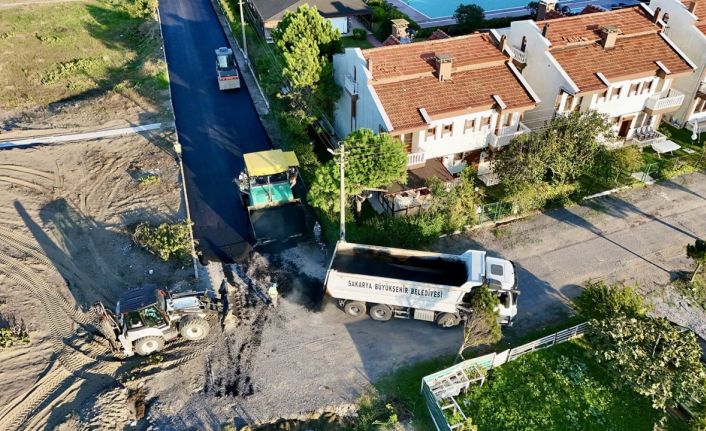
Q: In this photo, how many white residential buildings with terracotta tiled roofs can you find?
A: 3